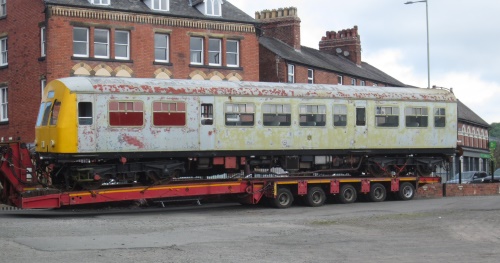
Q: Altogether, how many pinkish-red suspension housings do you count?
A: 4